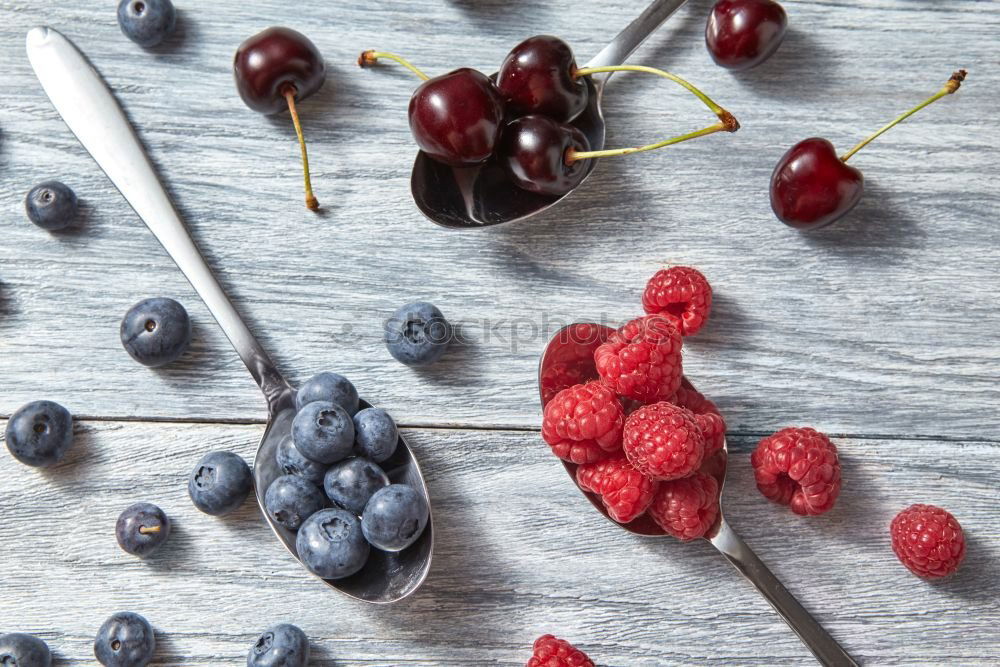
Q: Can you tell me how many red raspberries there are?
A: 10